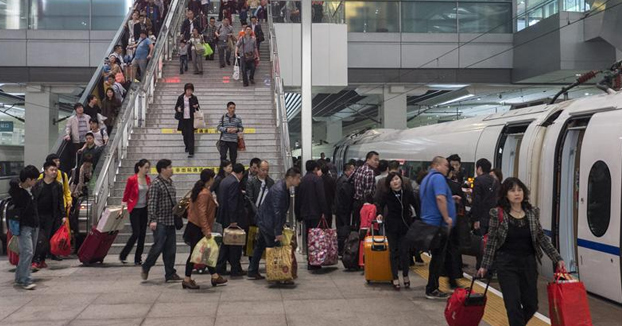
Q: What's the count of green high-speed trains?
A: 0